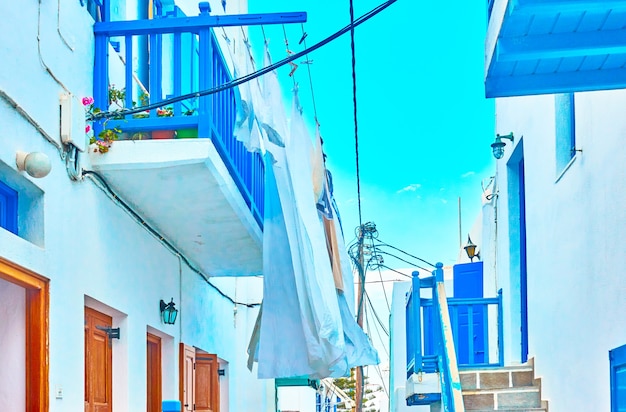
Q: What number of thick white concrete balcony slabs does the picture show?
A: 1